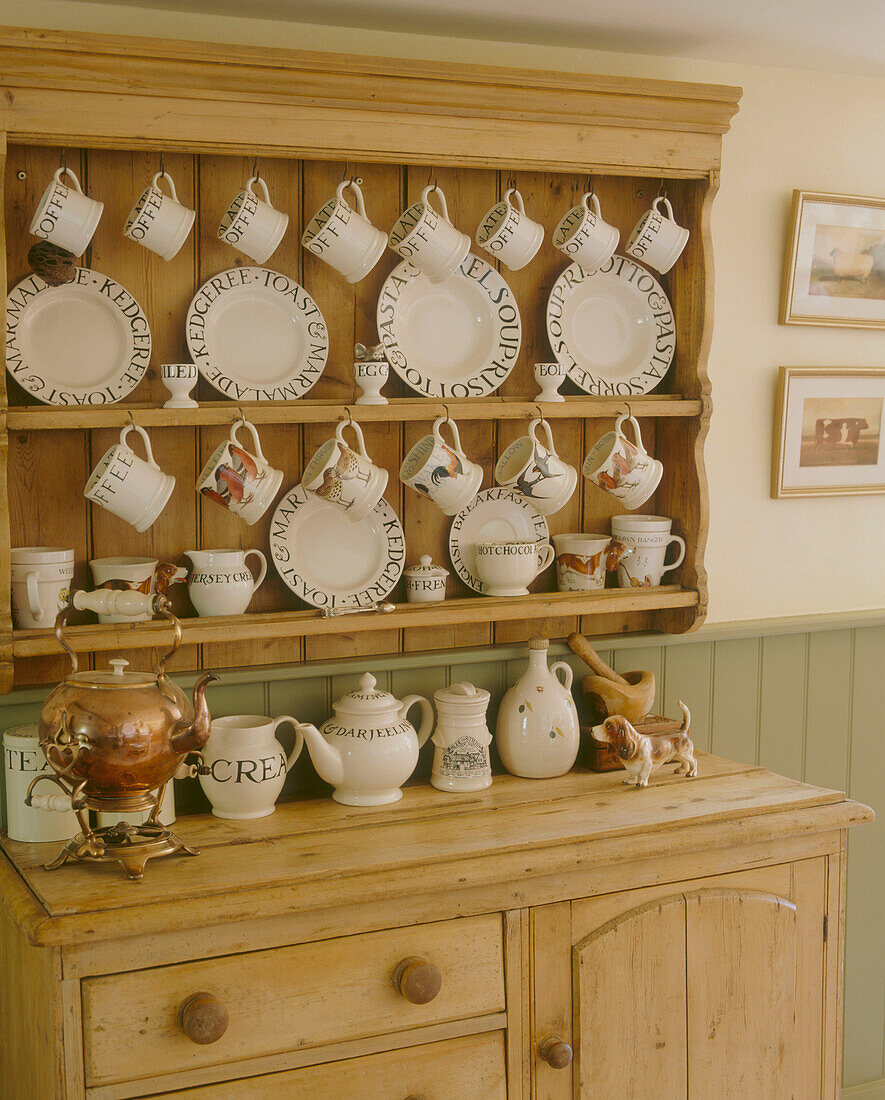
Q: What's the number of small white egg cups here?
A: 3